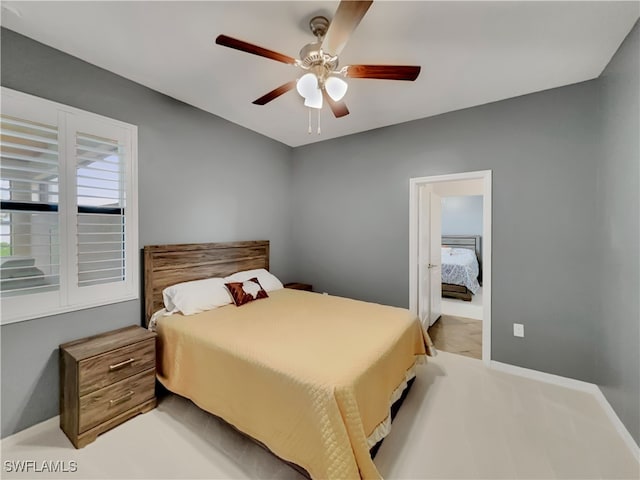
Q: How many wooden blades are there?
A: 5